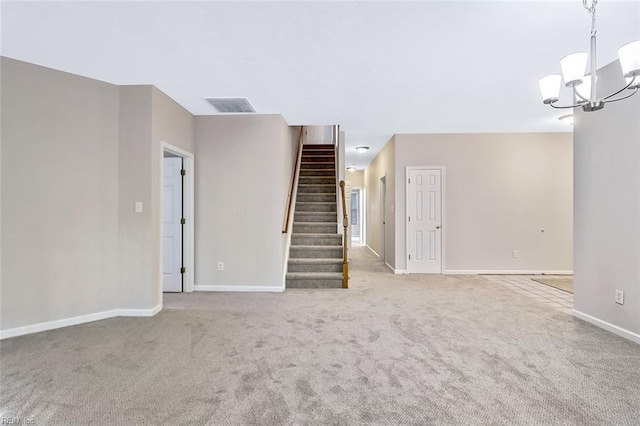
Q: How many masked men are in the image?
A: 0